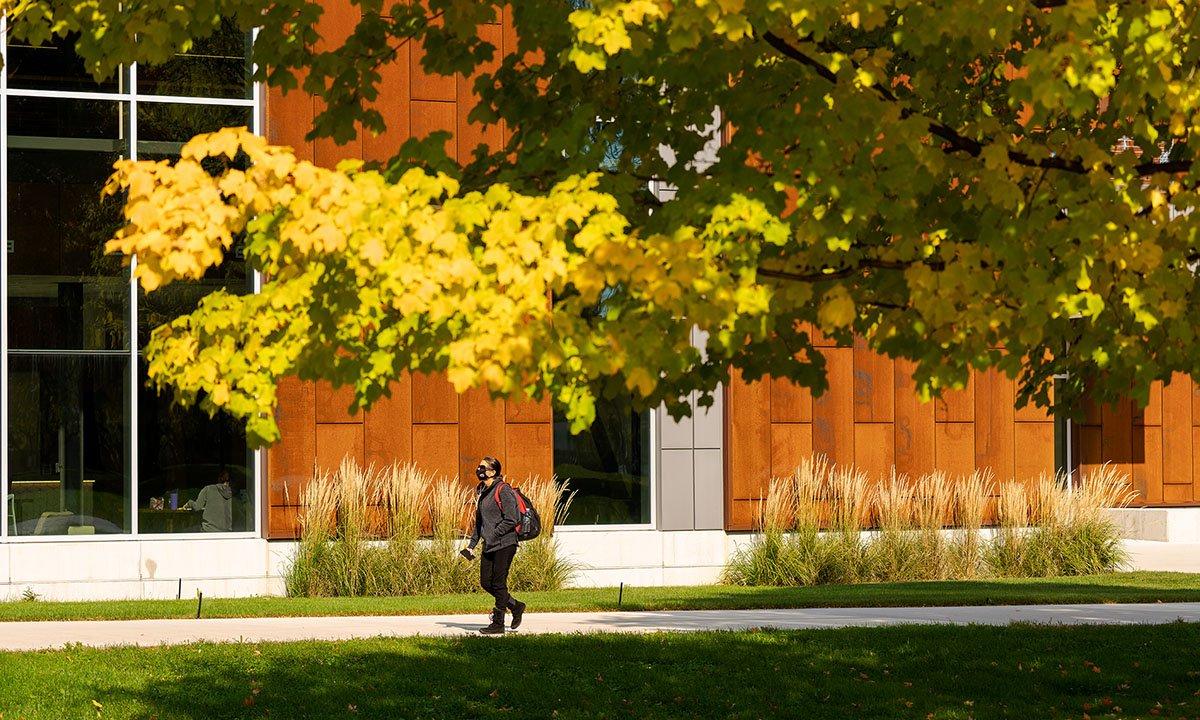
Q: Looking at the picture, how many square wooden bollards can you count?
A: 0